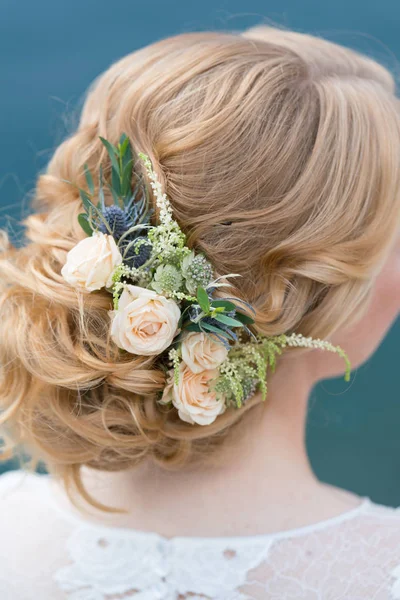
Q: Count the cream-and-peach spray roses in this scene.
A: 4